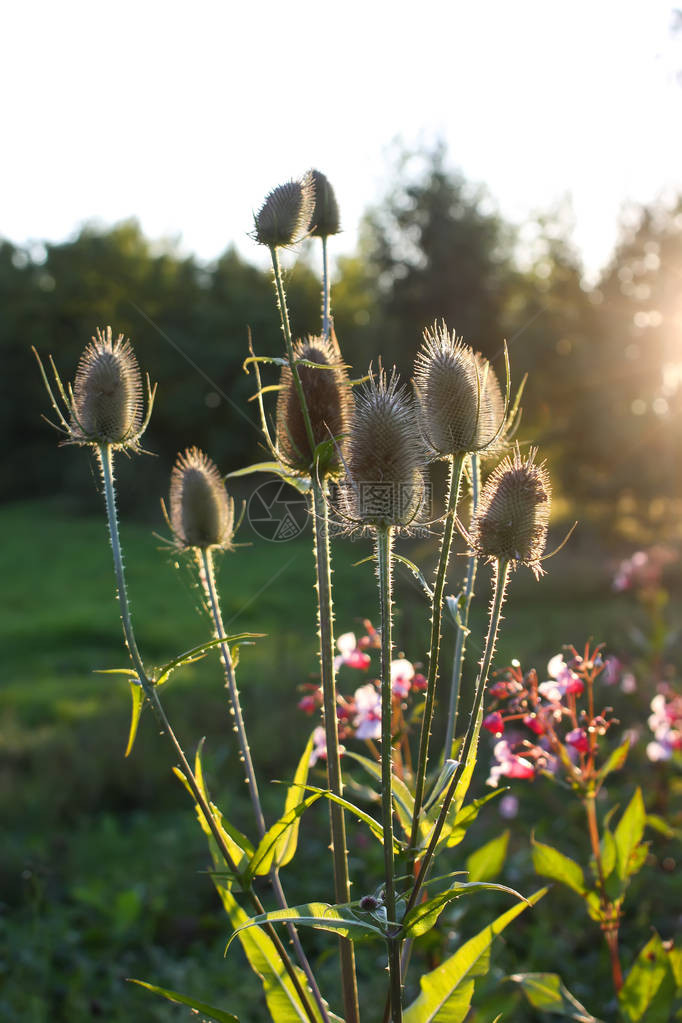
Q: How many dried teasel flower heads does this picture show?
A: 9